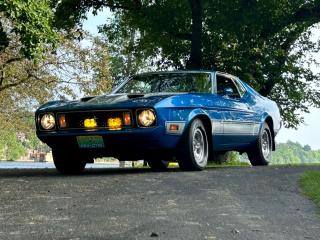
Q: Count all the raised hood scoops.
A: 2